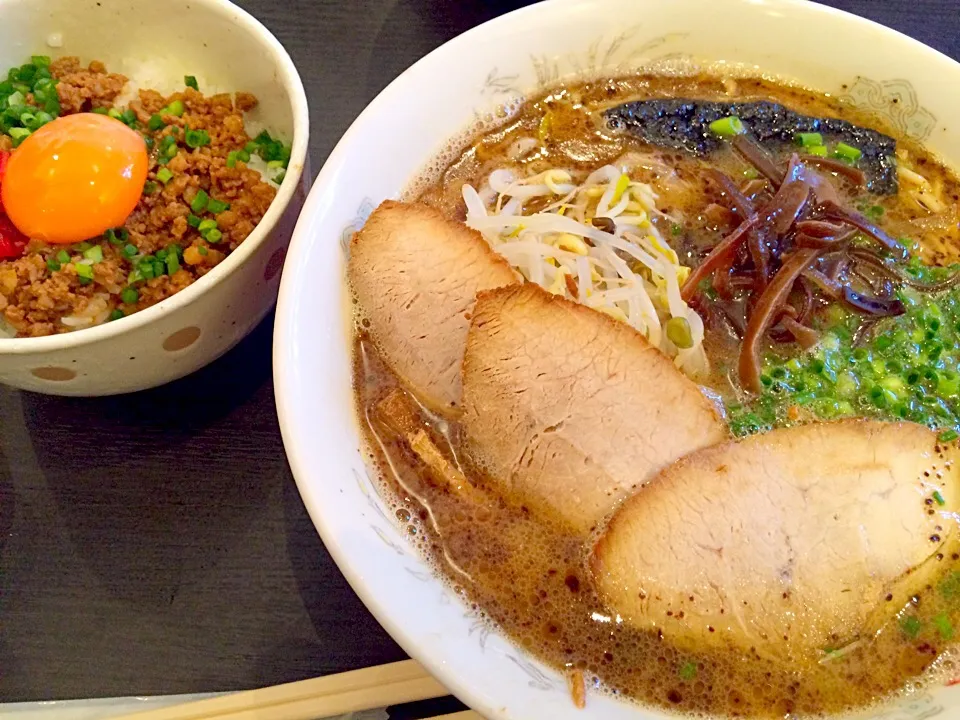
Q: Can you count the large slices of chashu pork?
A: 3